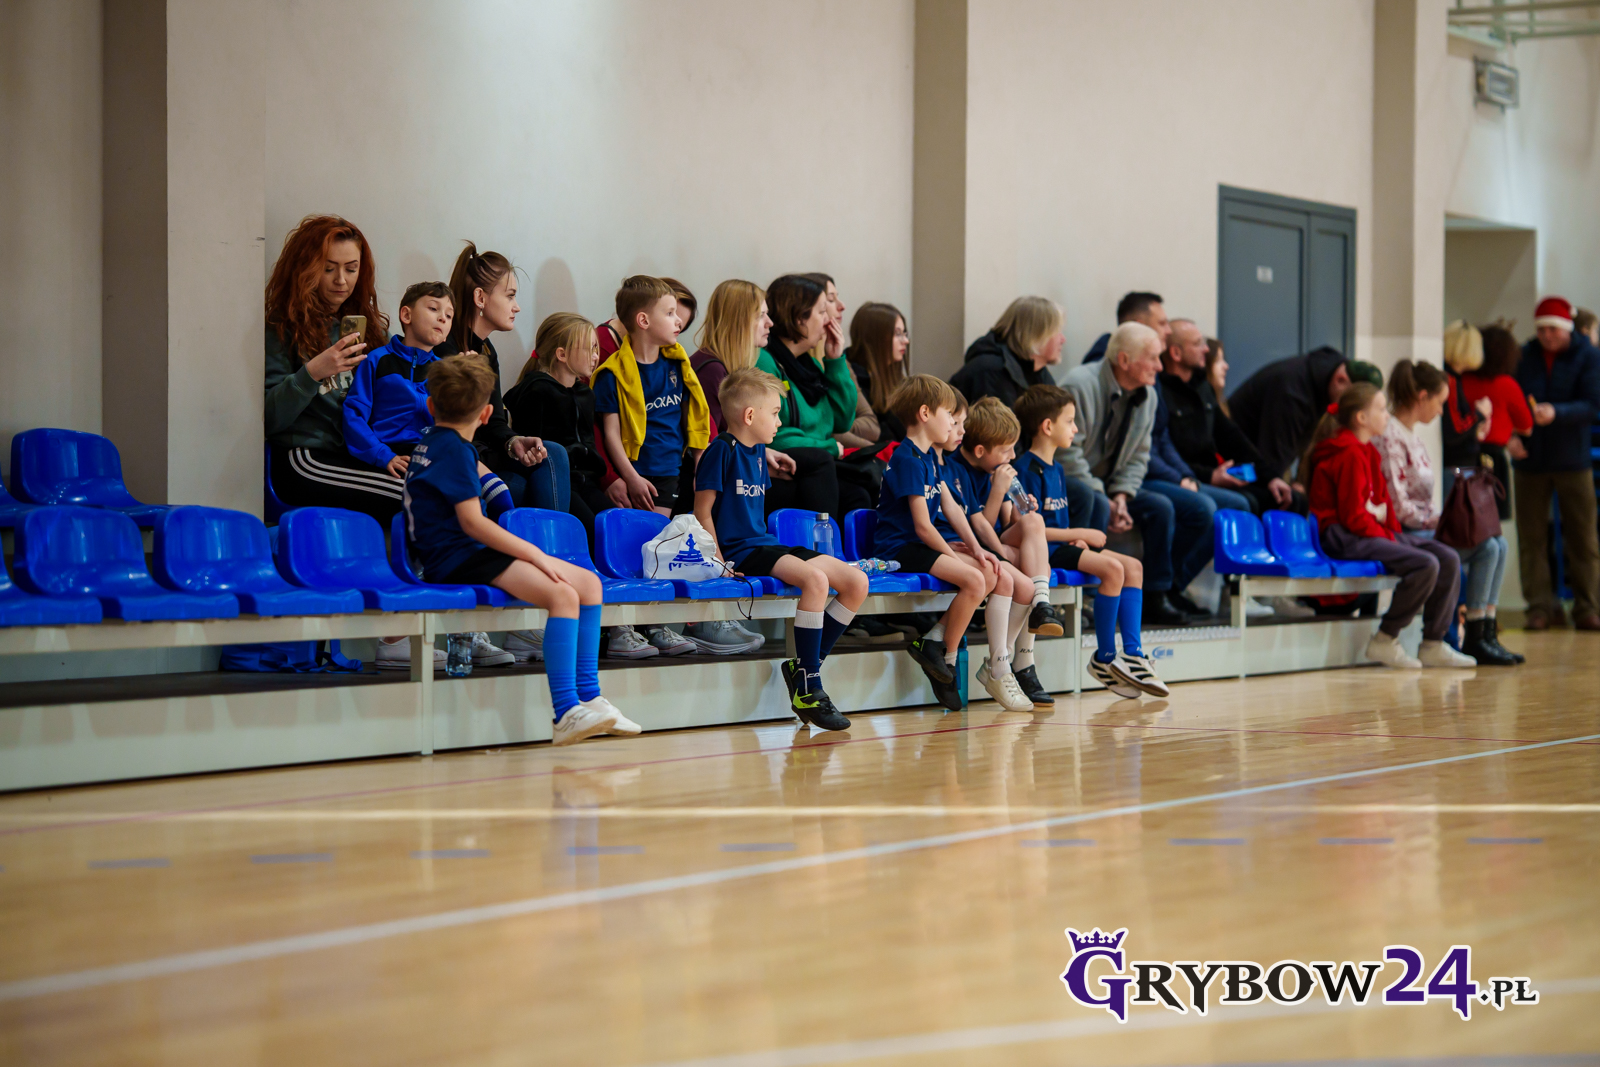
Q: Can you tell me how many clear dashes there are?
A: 9